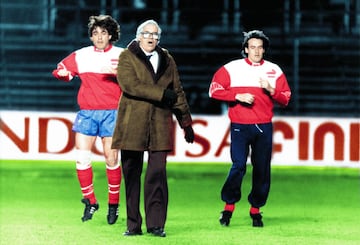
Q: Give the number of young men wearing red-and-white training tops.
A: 2